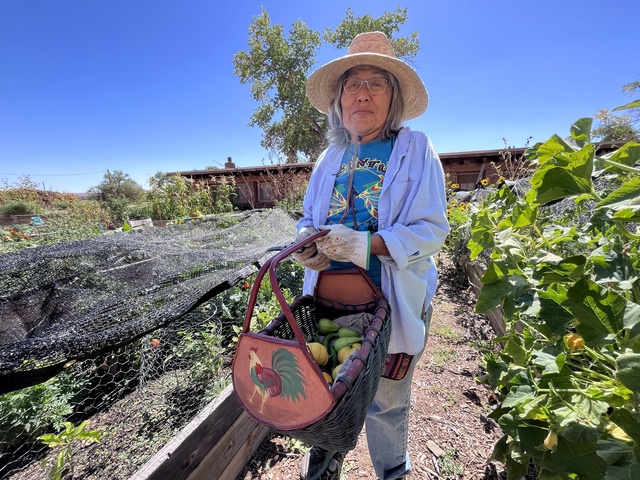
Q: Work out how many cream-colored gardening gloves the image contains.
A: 2